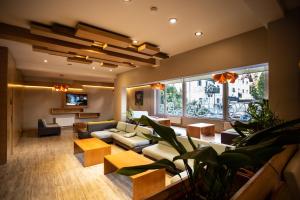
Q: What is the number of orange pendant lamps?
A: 3